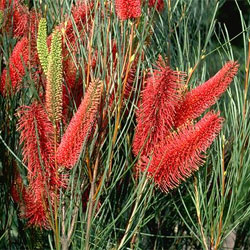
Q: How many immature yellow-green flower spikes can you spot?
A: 2